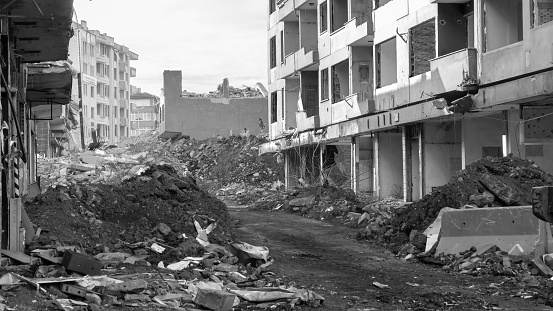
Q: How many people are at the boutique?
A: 0